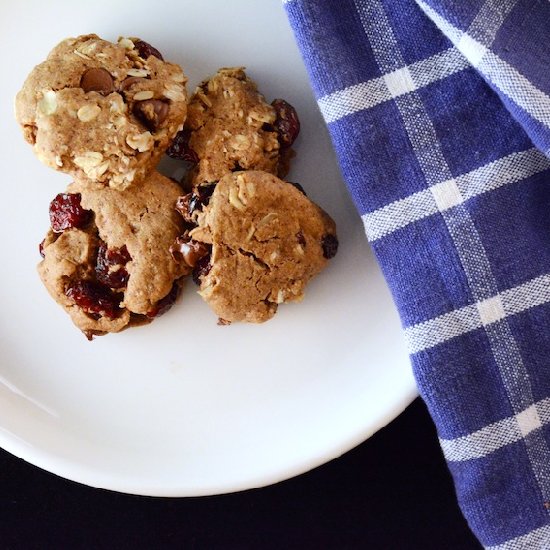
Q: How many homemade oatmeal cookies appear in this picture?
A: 4